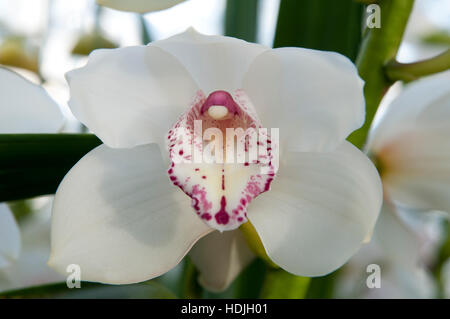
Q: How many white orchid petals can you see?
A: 5